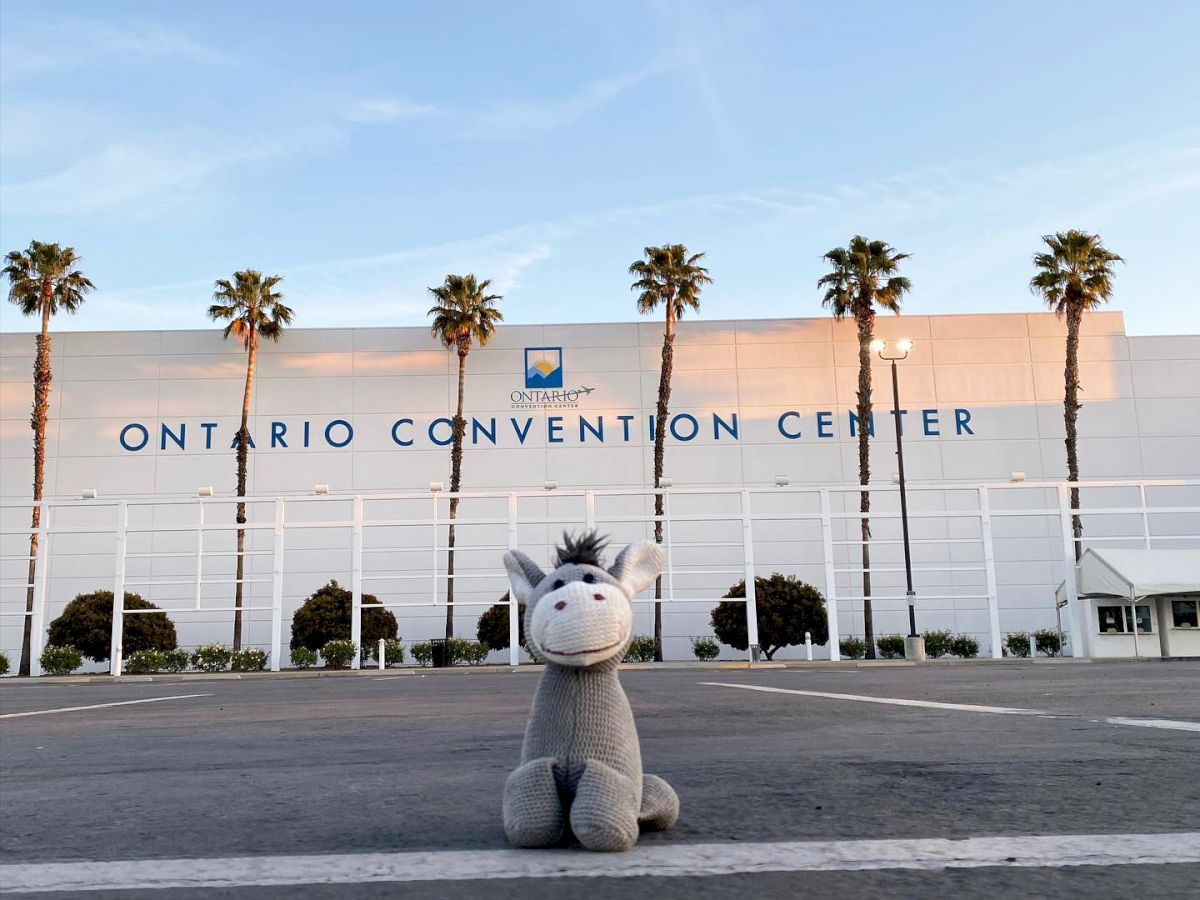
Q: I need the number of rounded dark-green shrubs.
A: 4